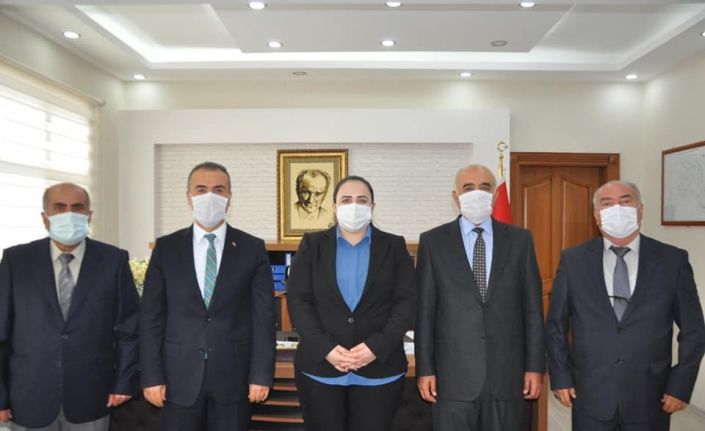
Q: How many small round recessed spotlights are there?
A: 12